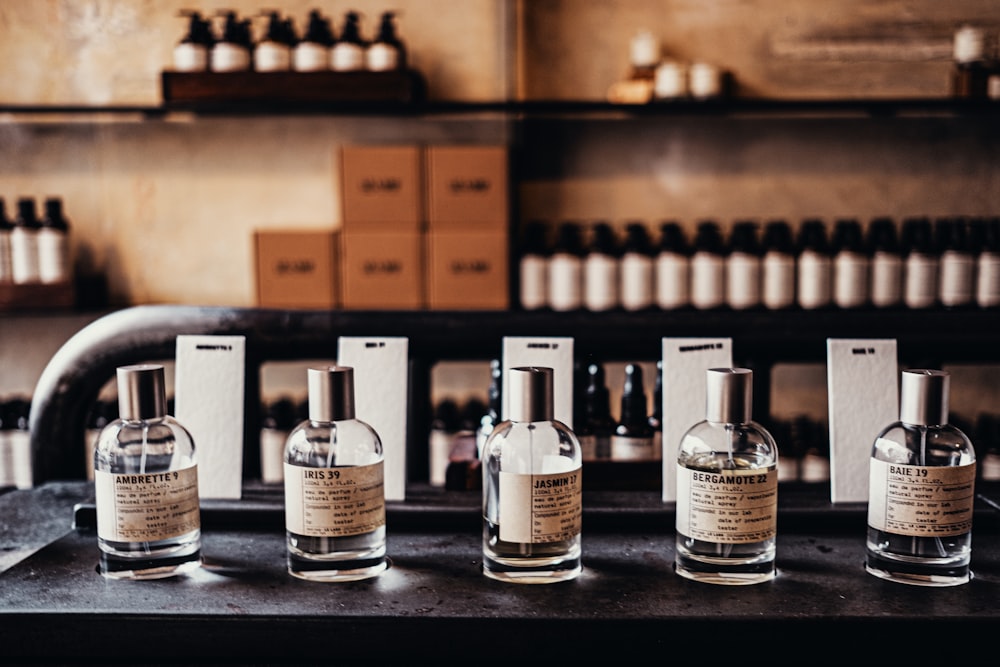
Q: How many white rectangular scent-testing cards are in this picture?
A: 5